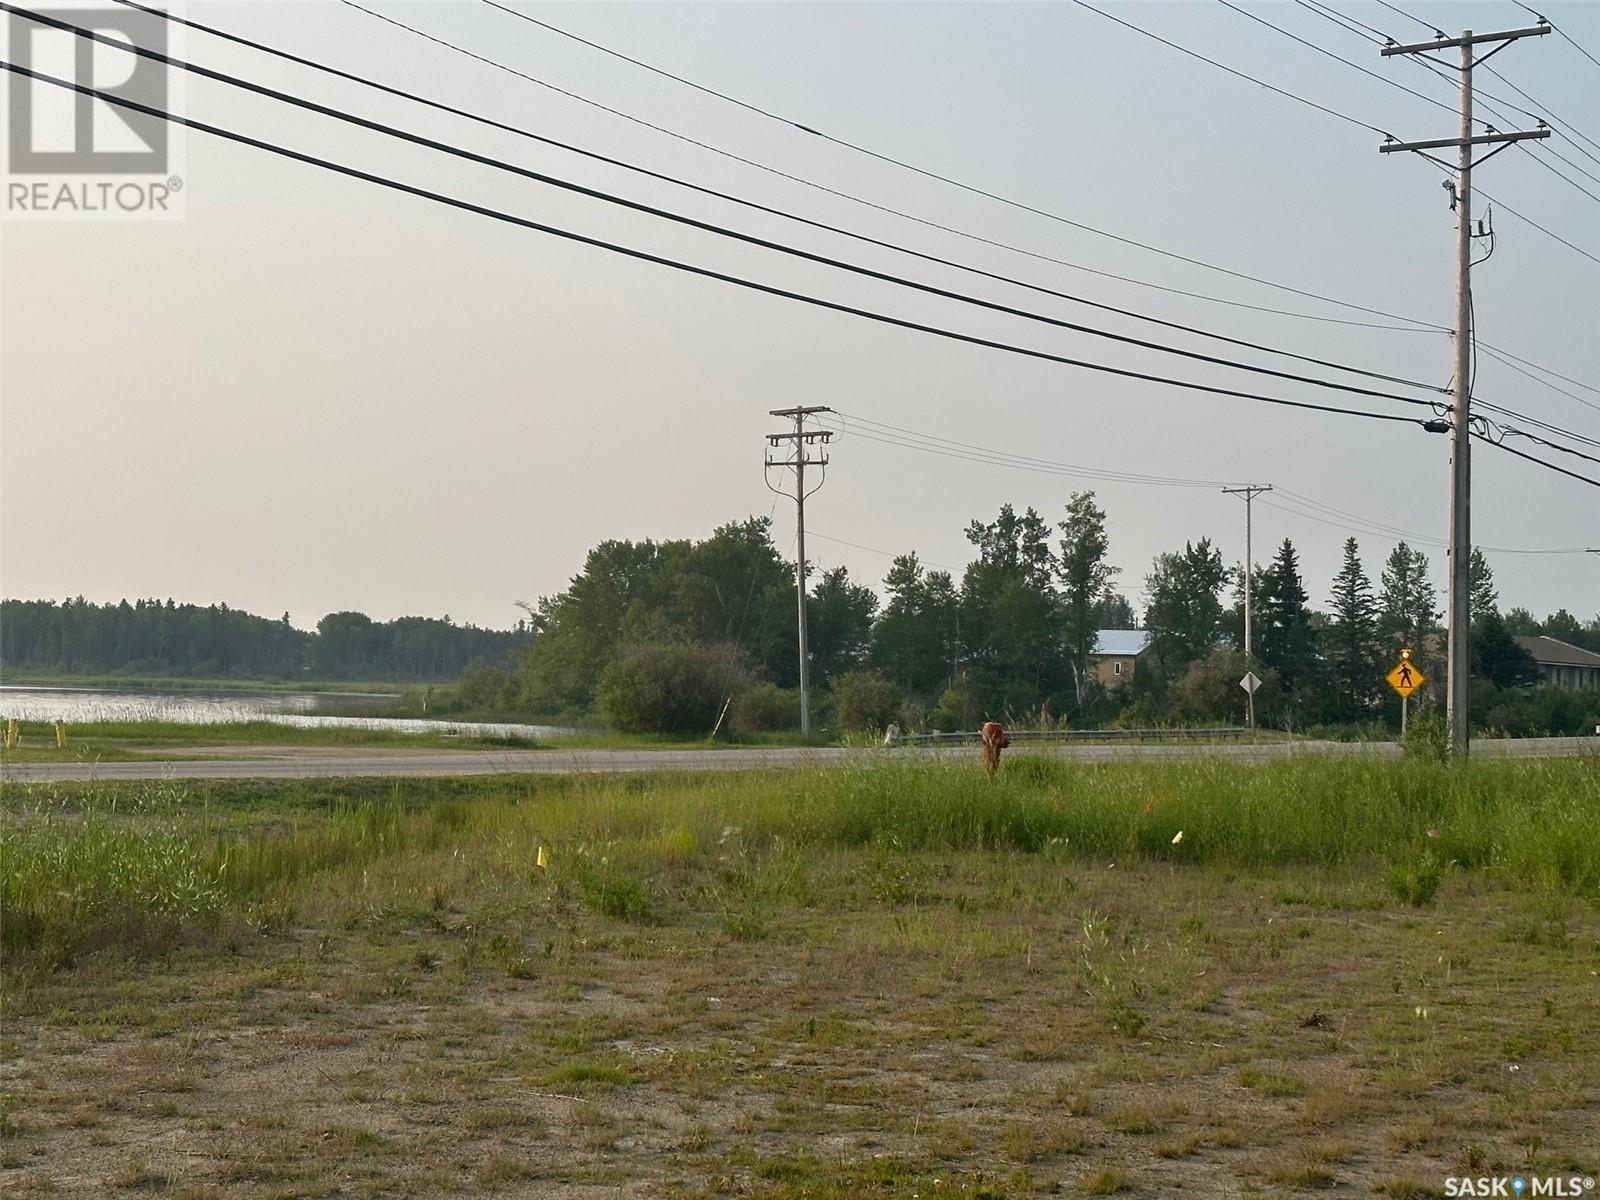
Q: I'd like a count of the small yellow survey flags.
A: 2